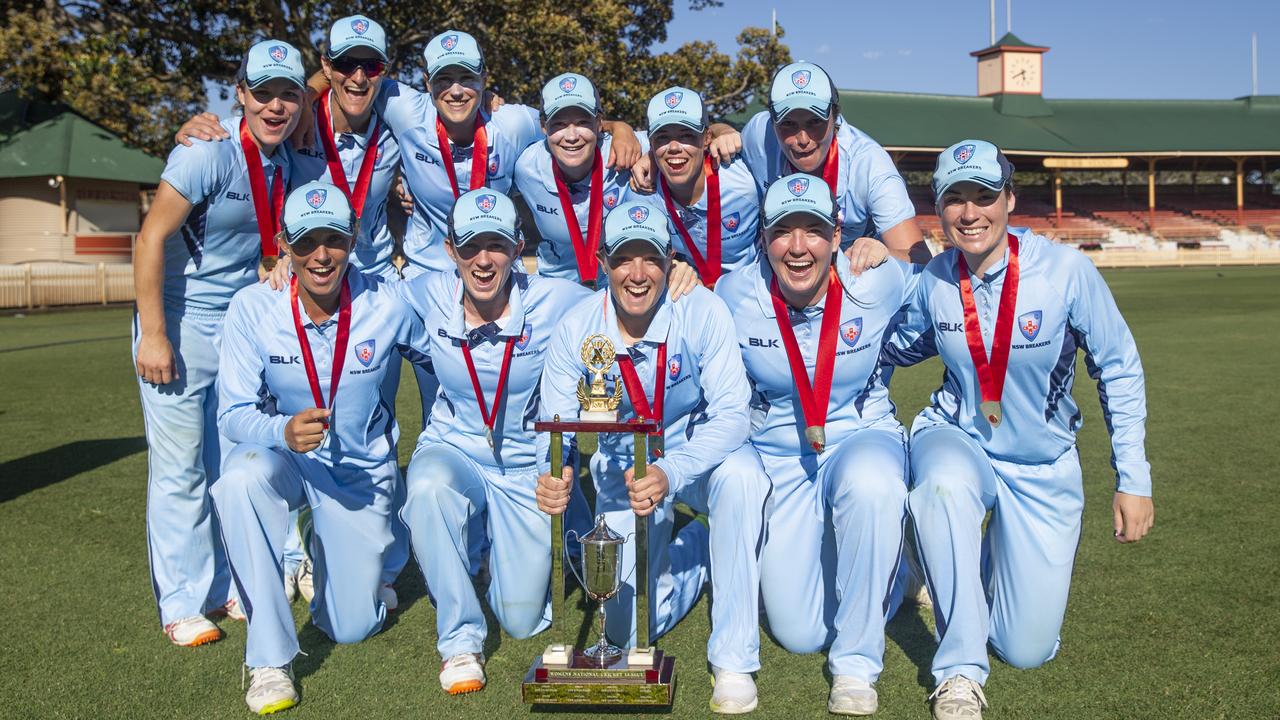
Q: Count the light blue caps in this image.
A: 11